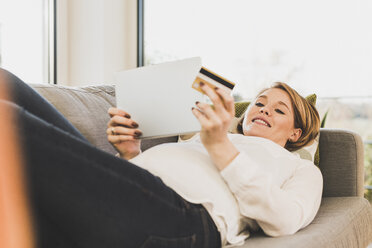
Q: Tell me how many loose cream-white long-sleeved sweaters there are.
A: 1